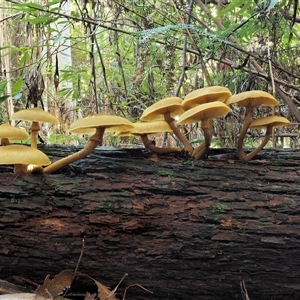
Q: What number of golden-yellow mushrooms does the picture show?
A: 10